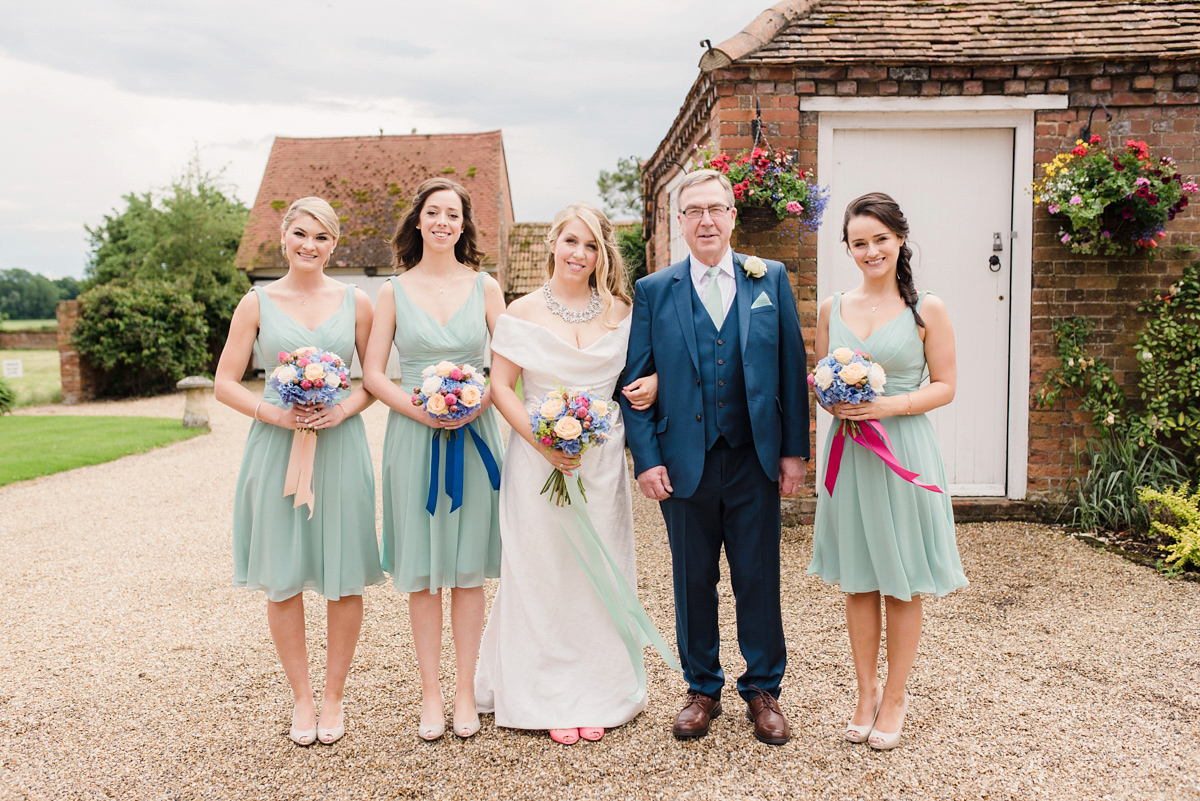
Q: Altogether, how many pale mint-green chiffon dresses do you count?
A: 3